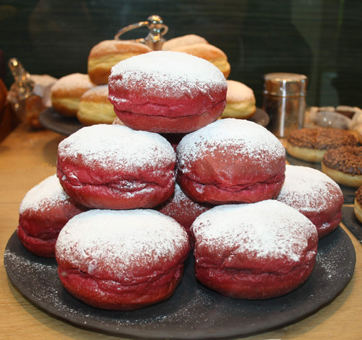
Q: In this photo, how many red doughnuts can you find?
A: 8